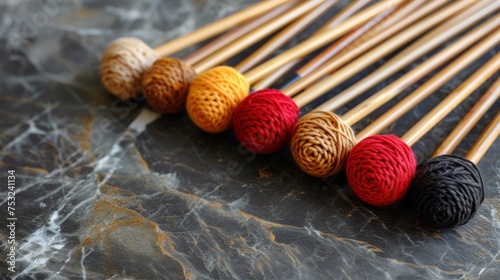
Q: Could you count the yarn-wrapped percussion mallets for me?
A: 7